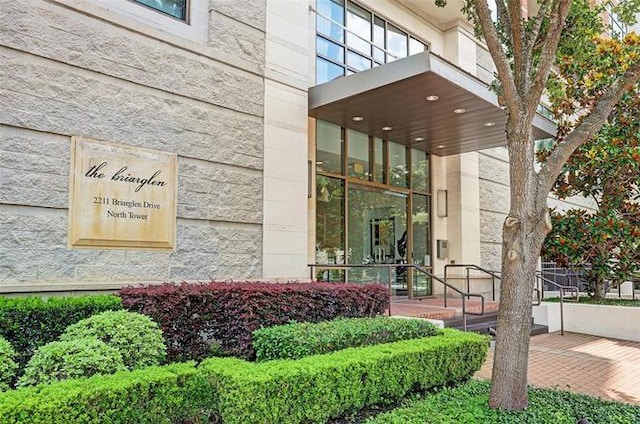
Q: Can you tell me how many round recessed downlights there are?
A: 7